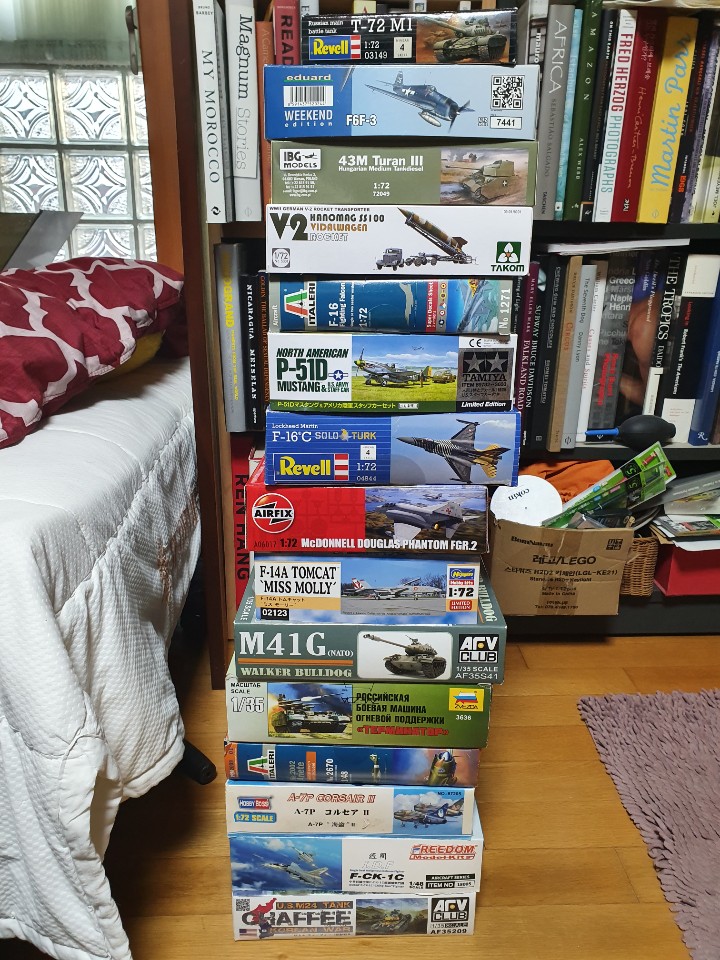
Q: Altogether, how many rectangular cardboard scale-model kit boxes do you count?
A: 15